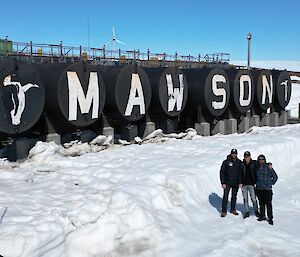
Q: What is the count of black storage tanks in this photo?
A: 8